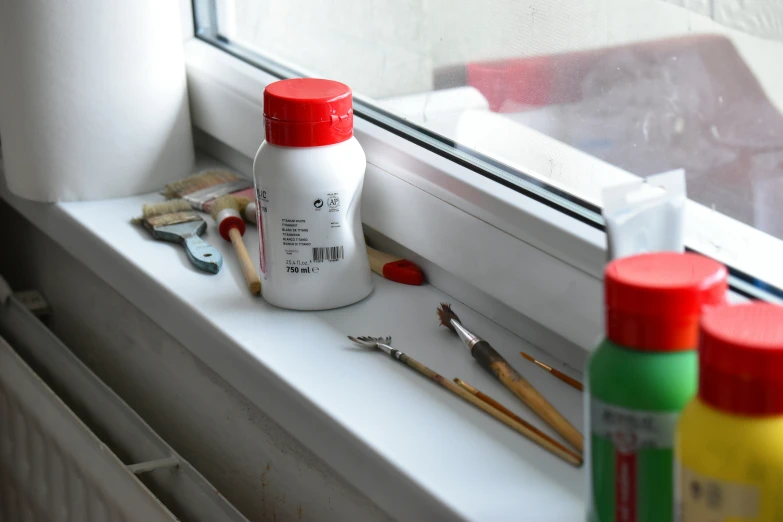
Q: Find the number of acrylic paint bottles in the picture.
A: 3